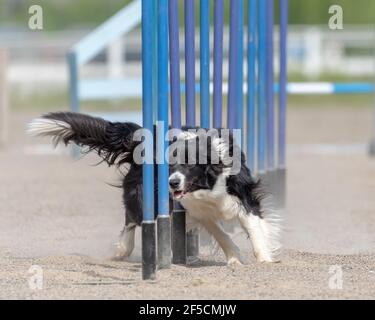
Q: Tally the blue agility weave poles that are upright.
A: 12